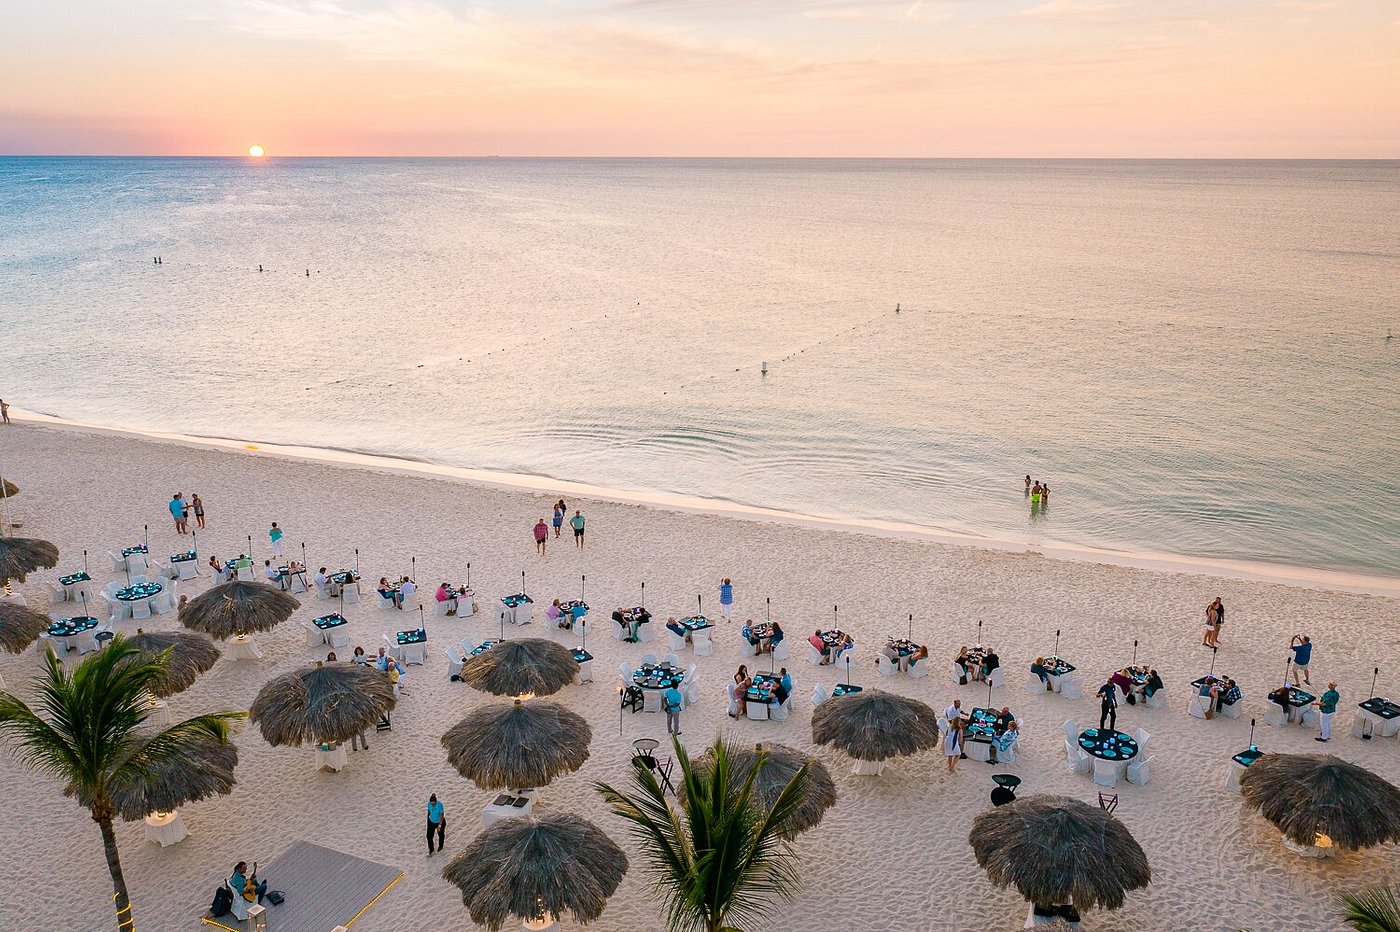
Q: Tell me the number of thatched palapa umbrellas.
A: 14